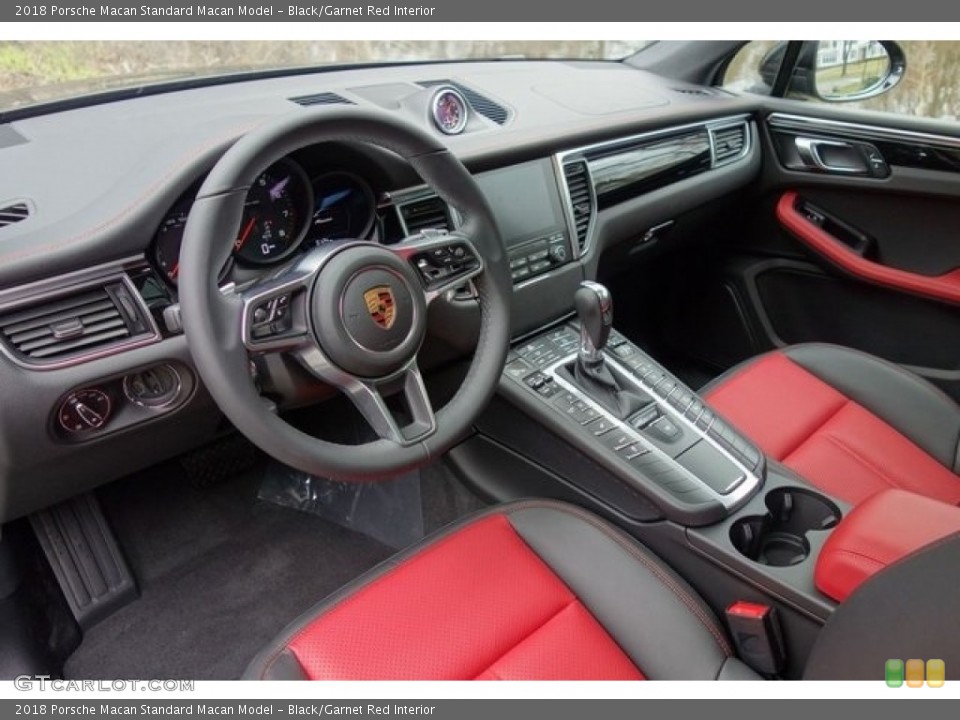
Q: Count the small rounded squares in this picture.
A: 3